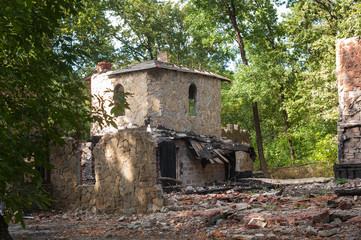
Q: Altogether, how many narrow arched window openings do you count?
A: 2